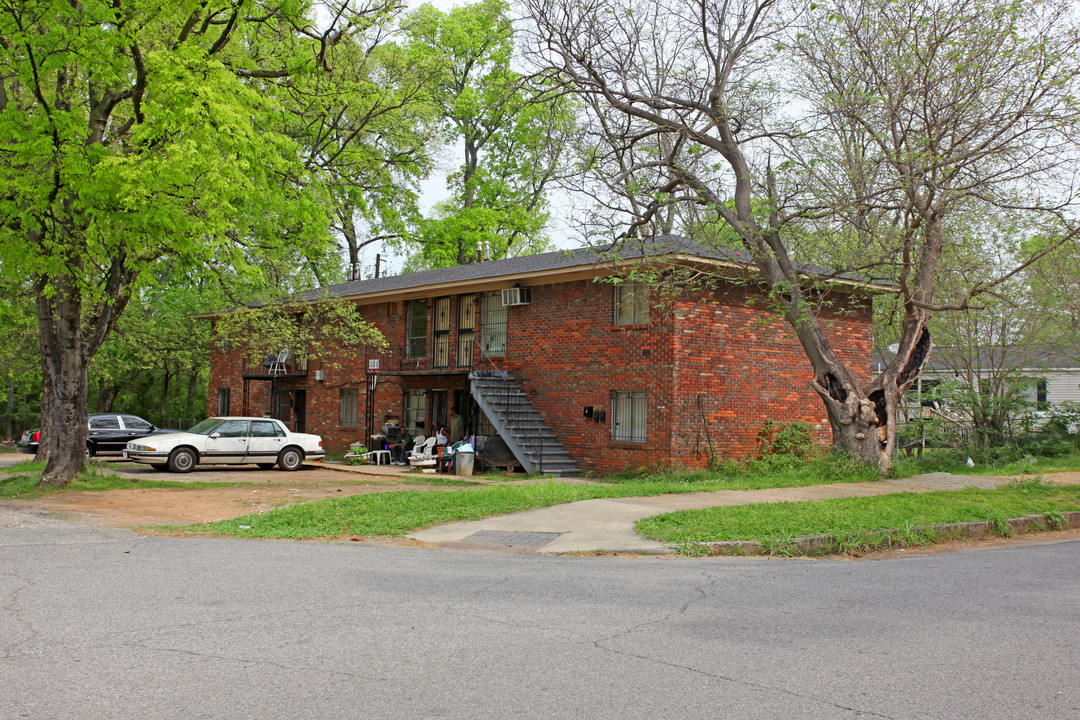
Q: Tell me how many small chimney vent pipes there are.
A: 4